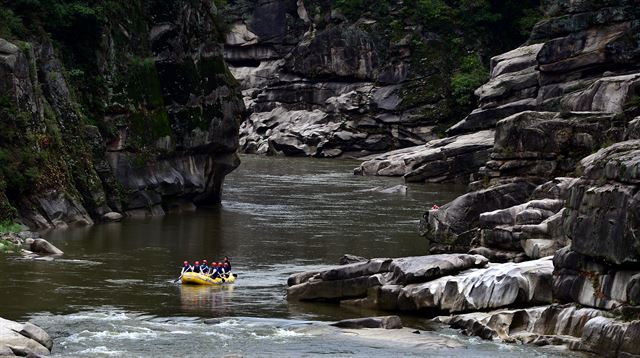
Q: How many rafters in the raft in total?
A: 7